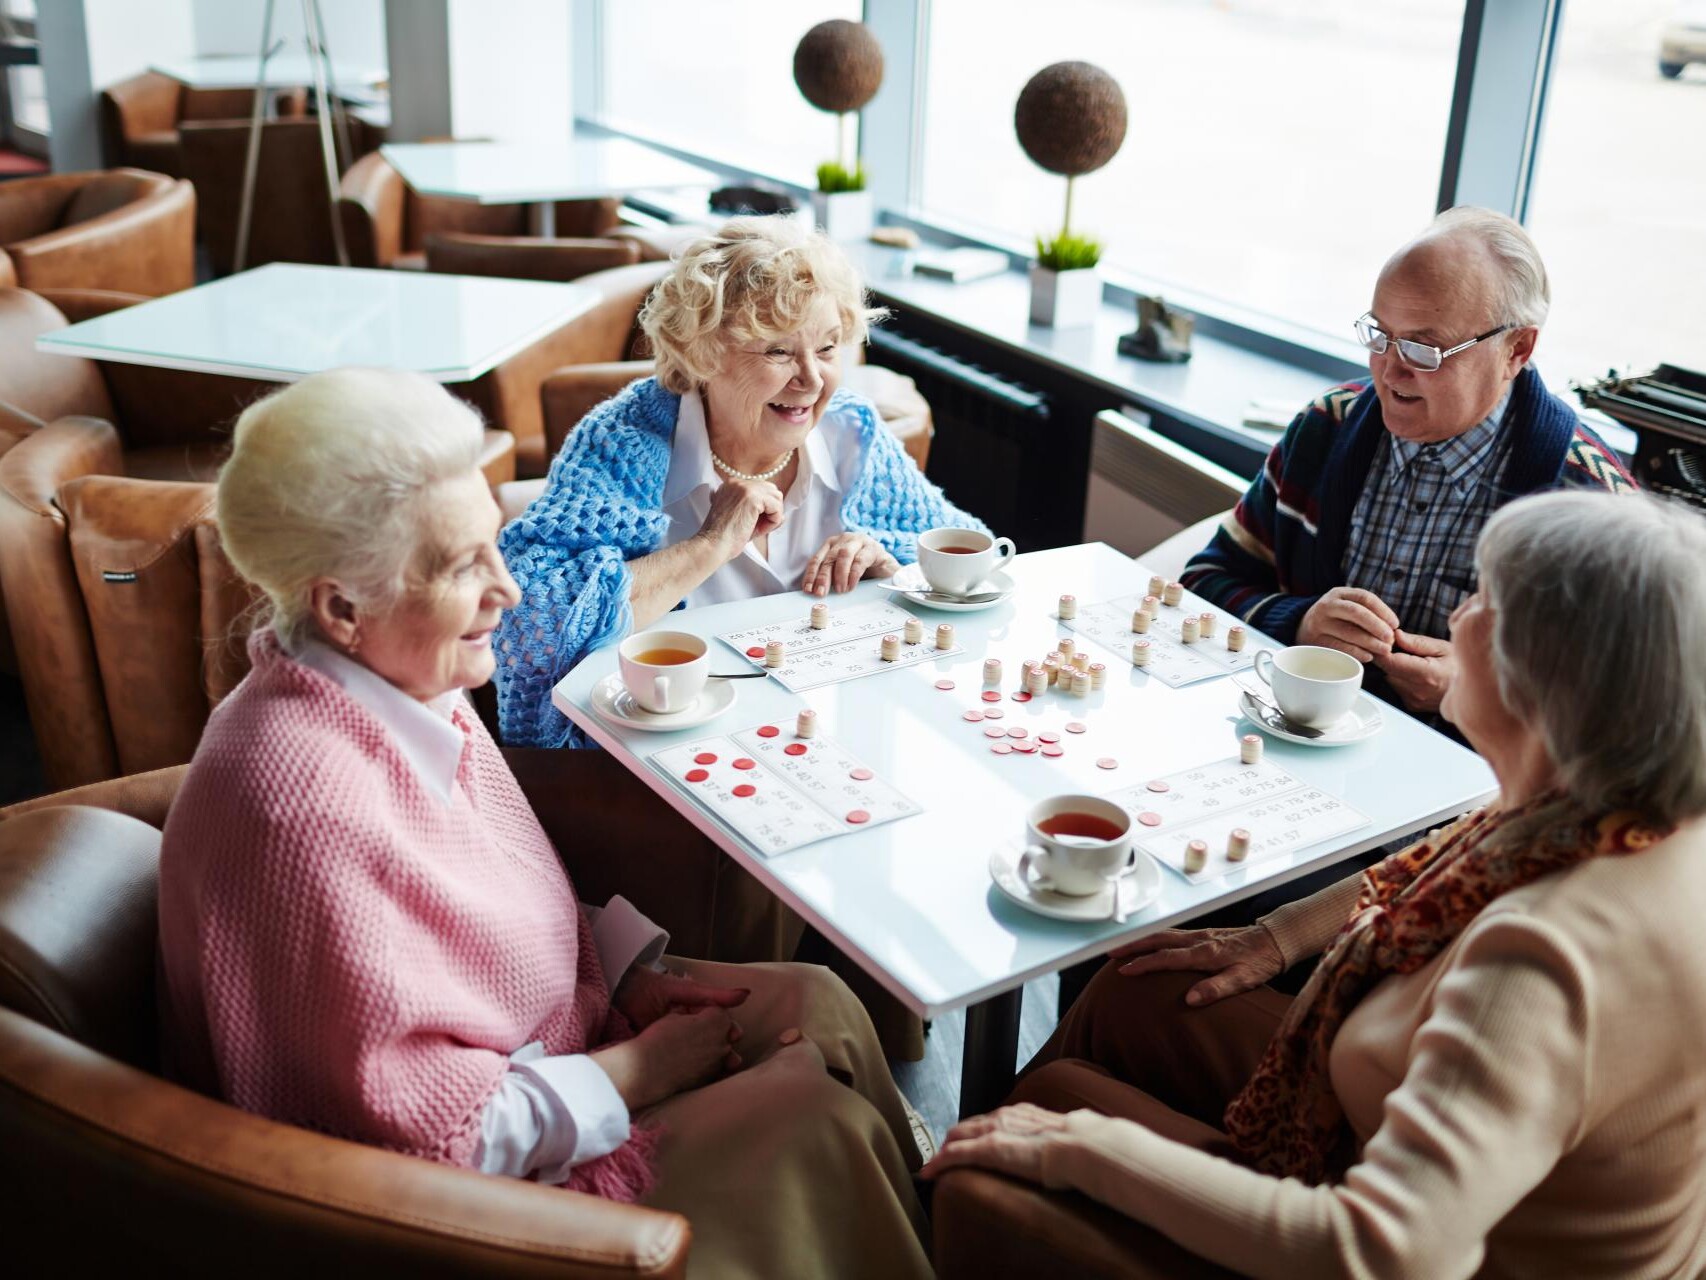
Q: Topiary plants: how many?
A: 2